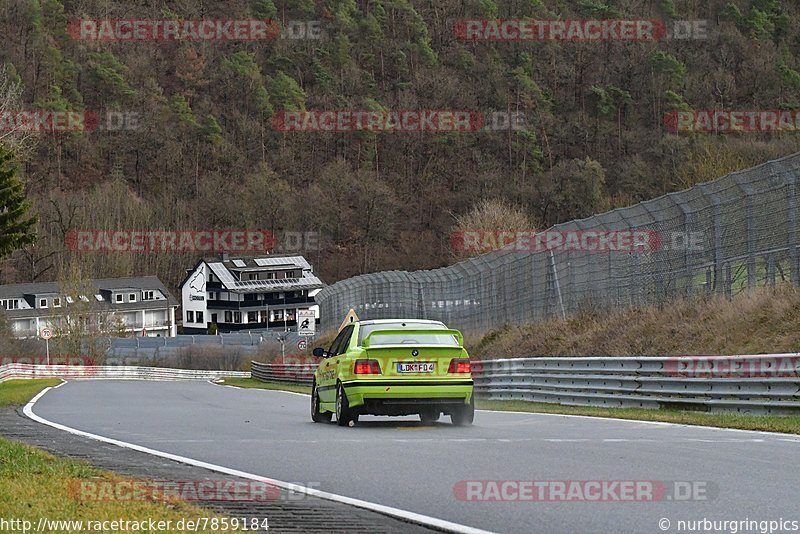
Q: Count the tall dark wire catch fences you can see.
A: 1